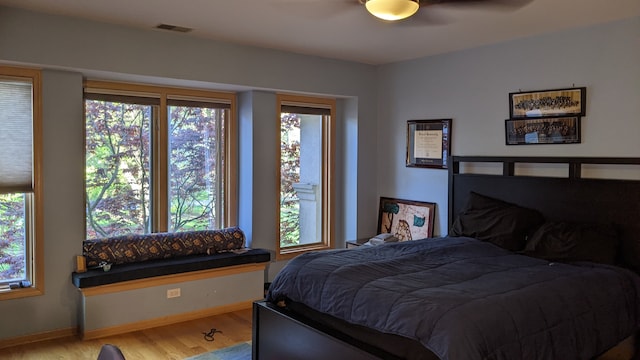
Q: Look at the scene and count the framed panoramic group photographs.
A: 2